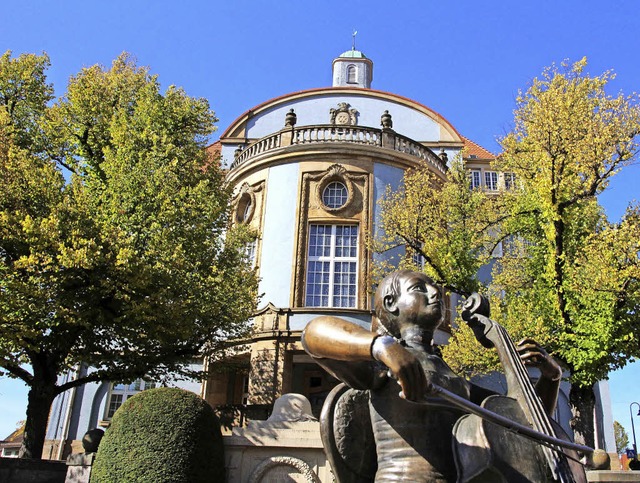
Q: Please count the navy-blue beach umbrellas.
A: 0